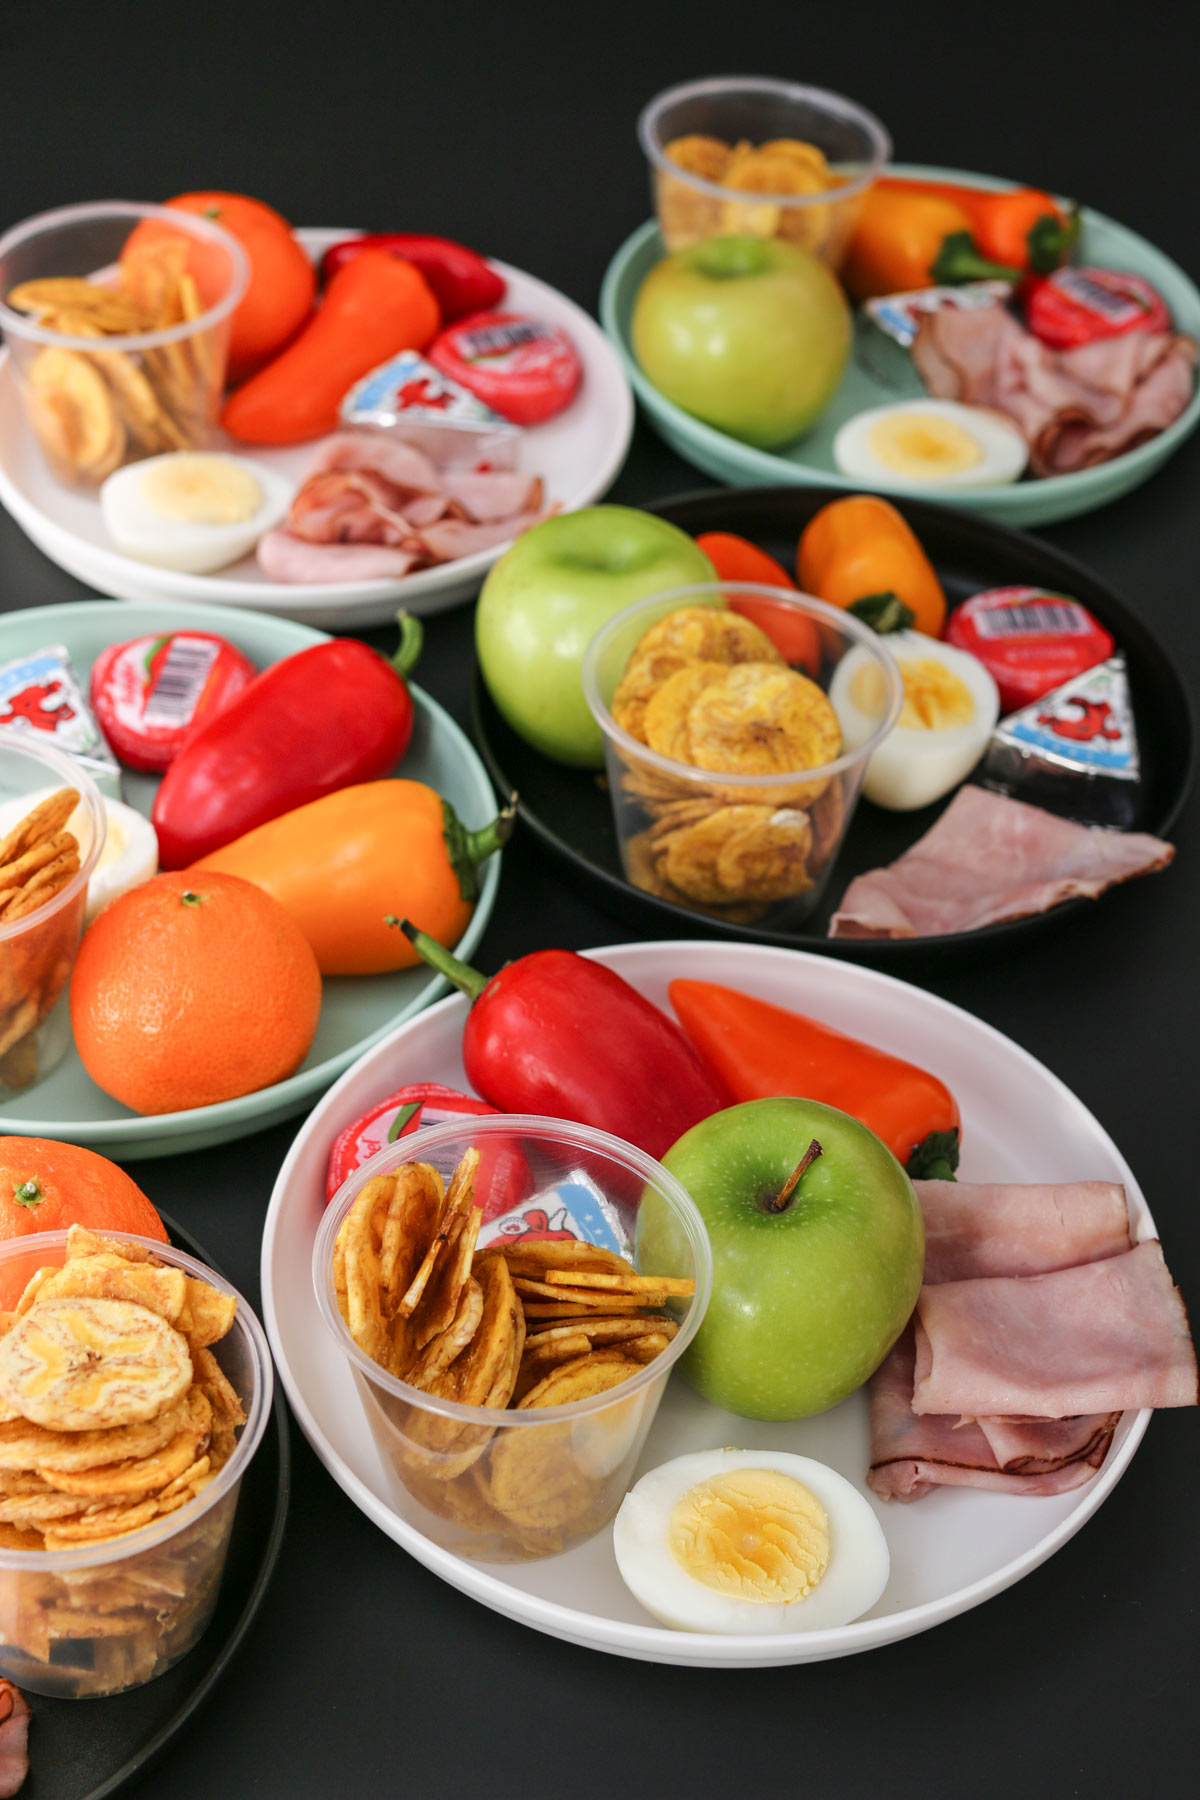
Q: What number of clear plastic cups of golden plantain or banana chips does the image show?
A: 6